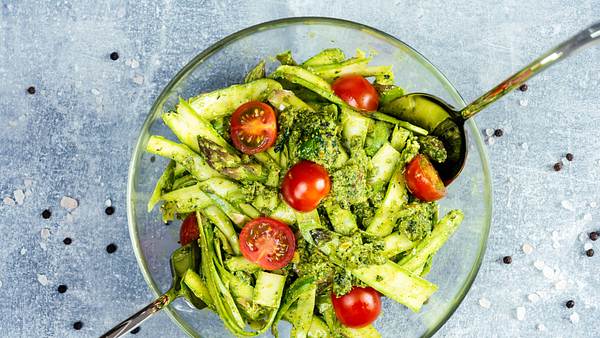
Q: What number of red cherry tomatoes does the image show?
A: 7